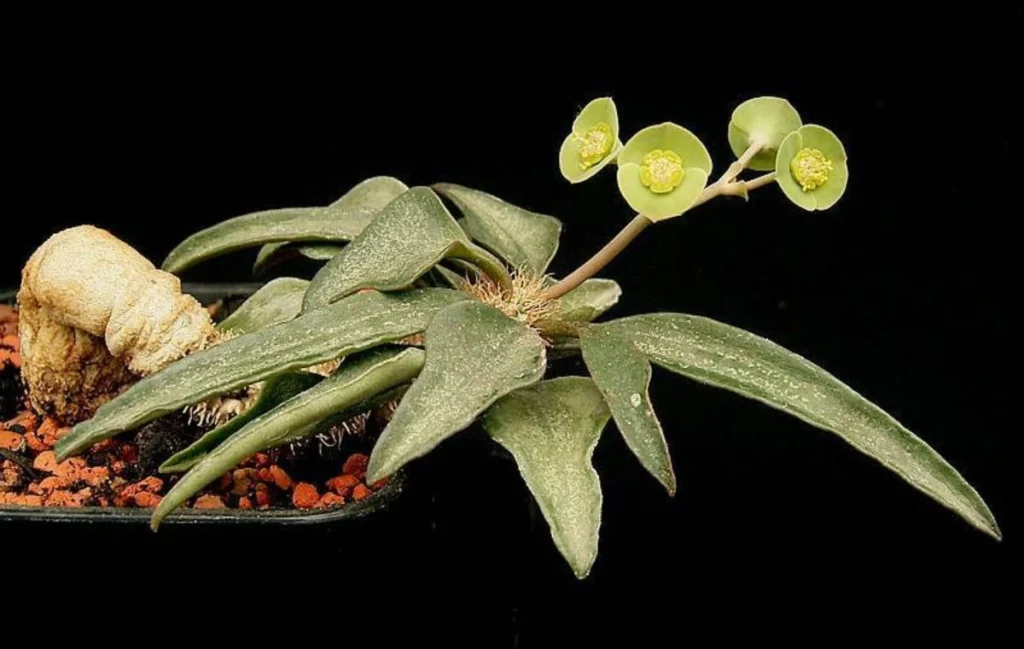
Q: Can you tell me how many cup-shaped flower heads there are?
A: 4